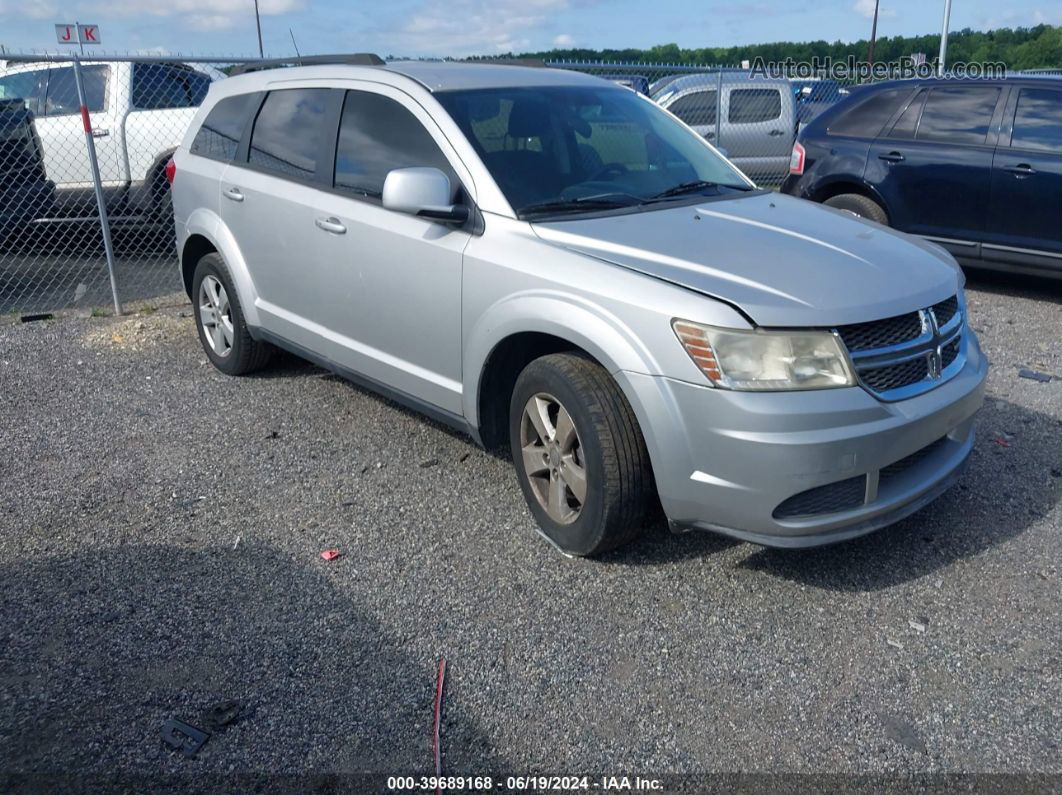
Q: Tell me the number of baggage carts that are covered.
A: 0